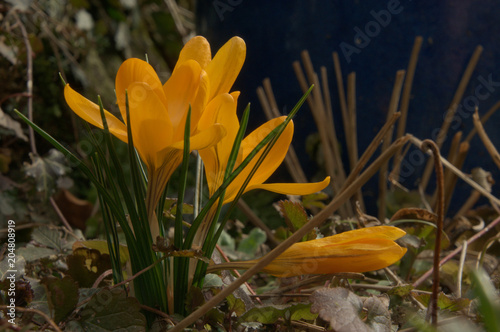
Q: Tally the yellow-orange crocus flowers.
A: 4